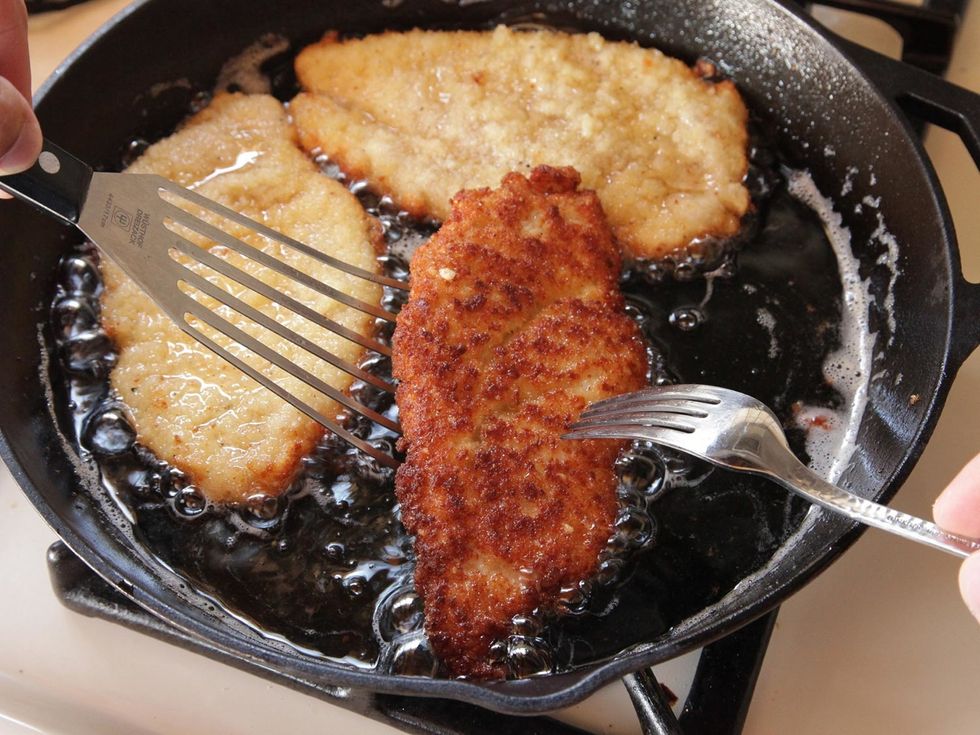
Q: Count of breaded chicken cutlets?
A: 3